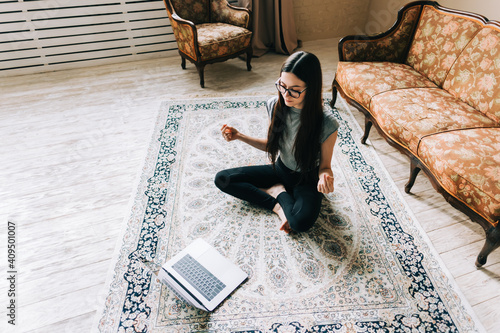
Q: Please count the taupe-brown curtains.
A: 1